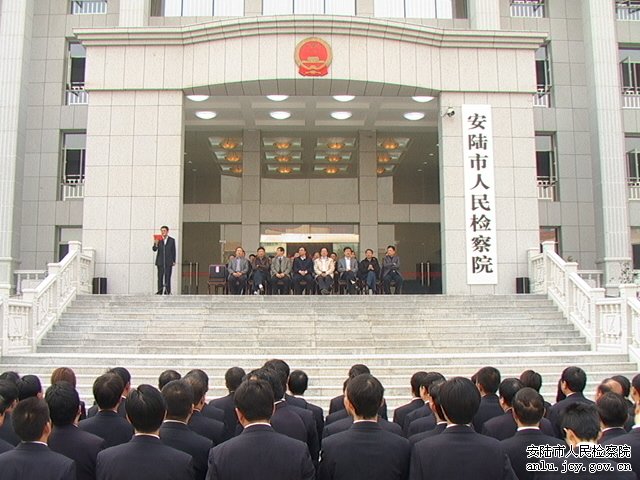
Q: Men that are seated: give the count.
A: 8